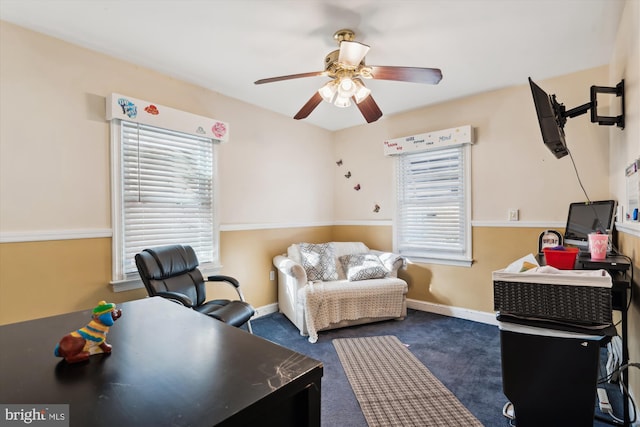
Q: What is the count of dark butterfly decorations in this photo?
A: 4